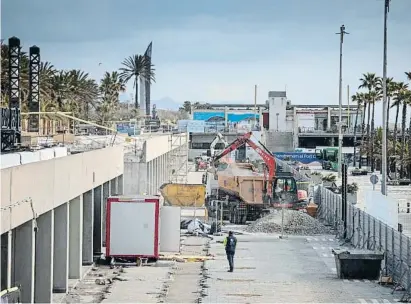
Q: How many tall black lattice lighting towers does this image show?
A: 2